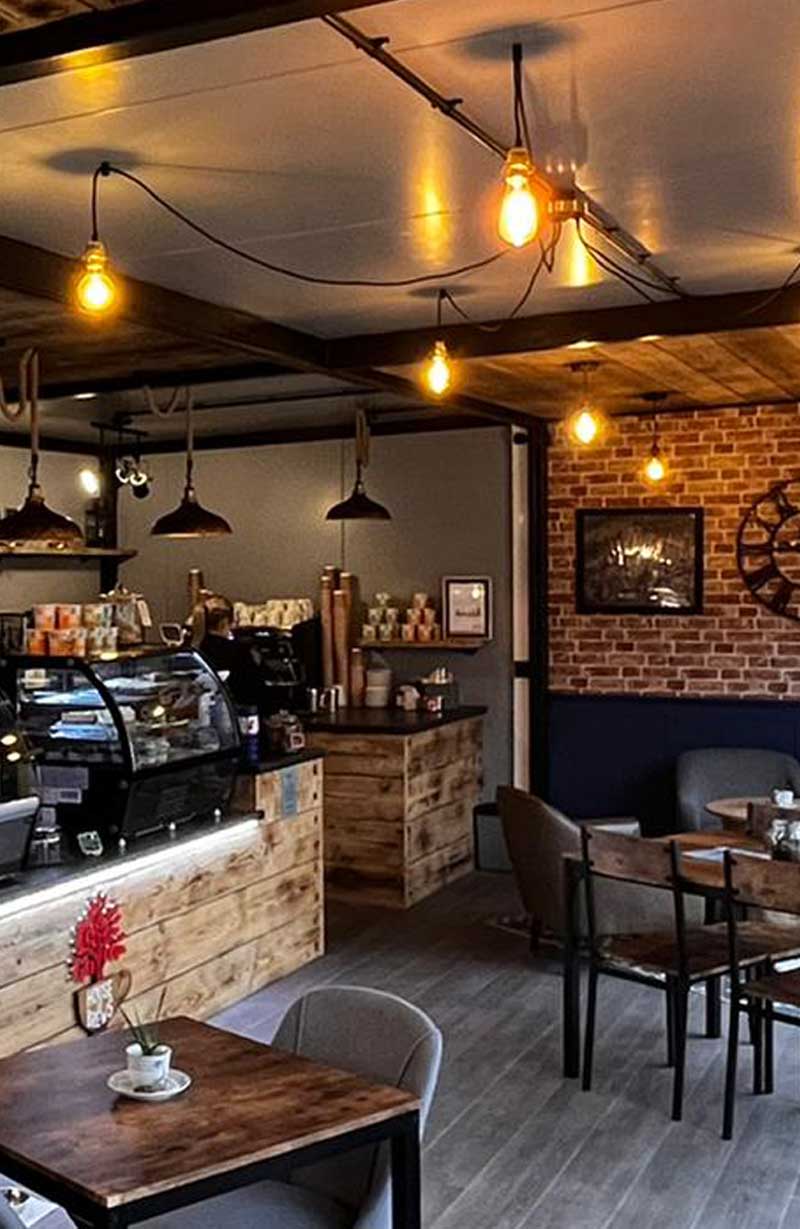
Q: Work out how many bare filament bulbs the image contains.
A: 5